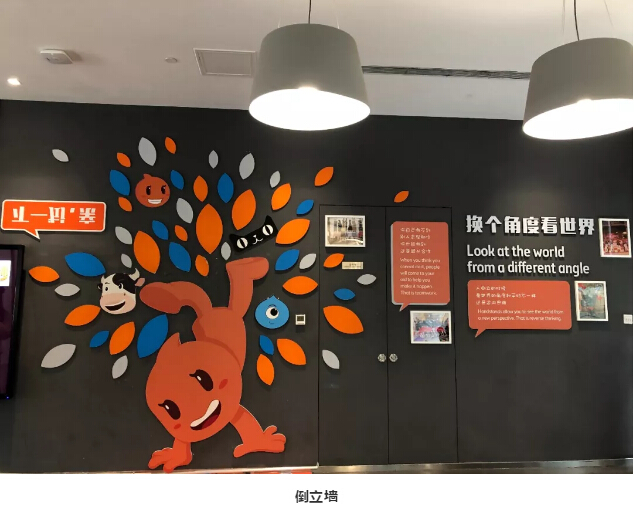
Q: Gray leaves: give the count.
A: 15